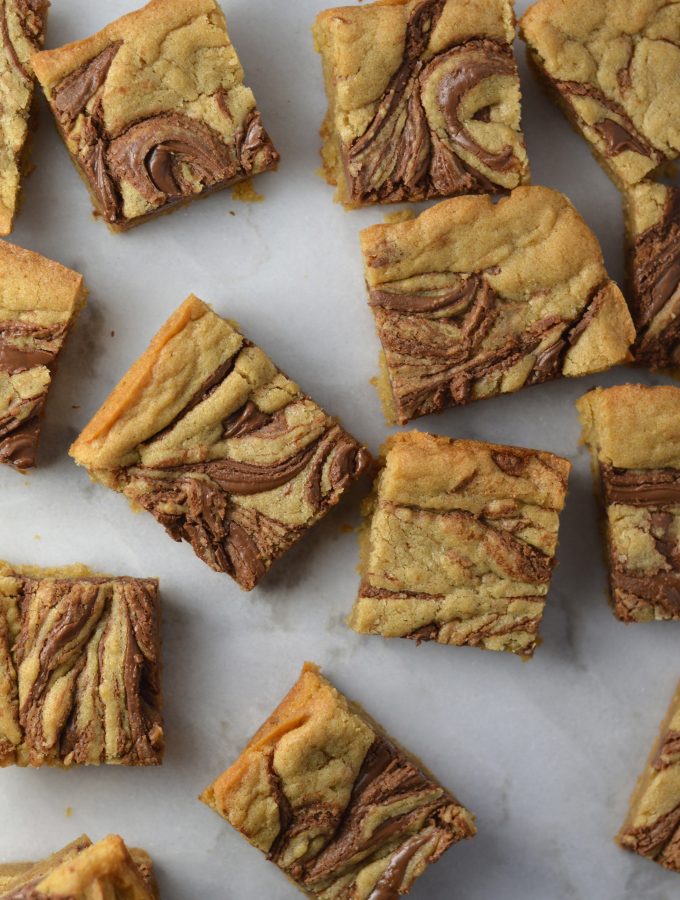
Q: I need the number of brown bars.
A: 14